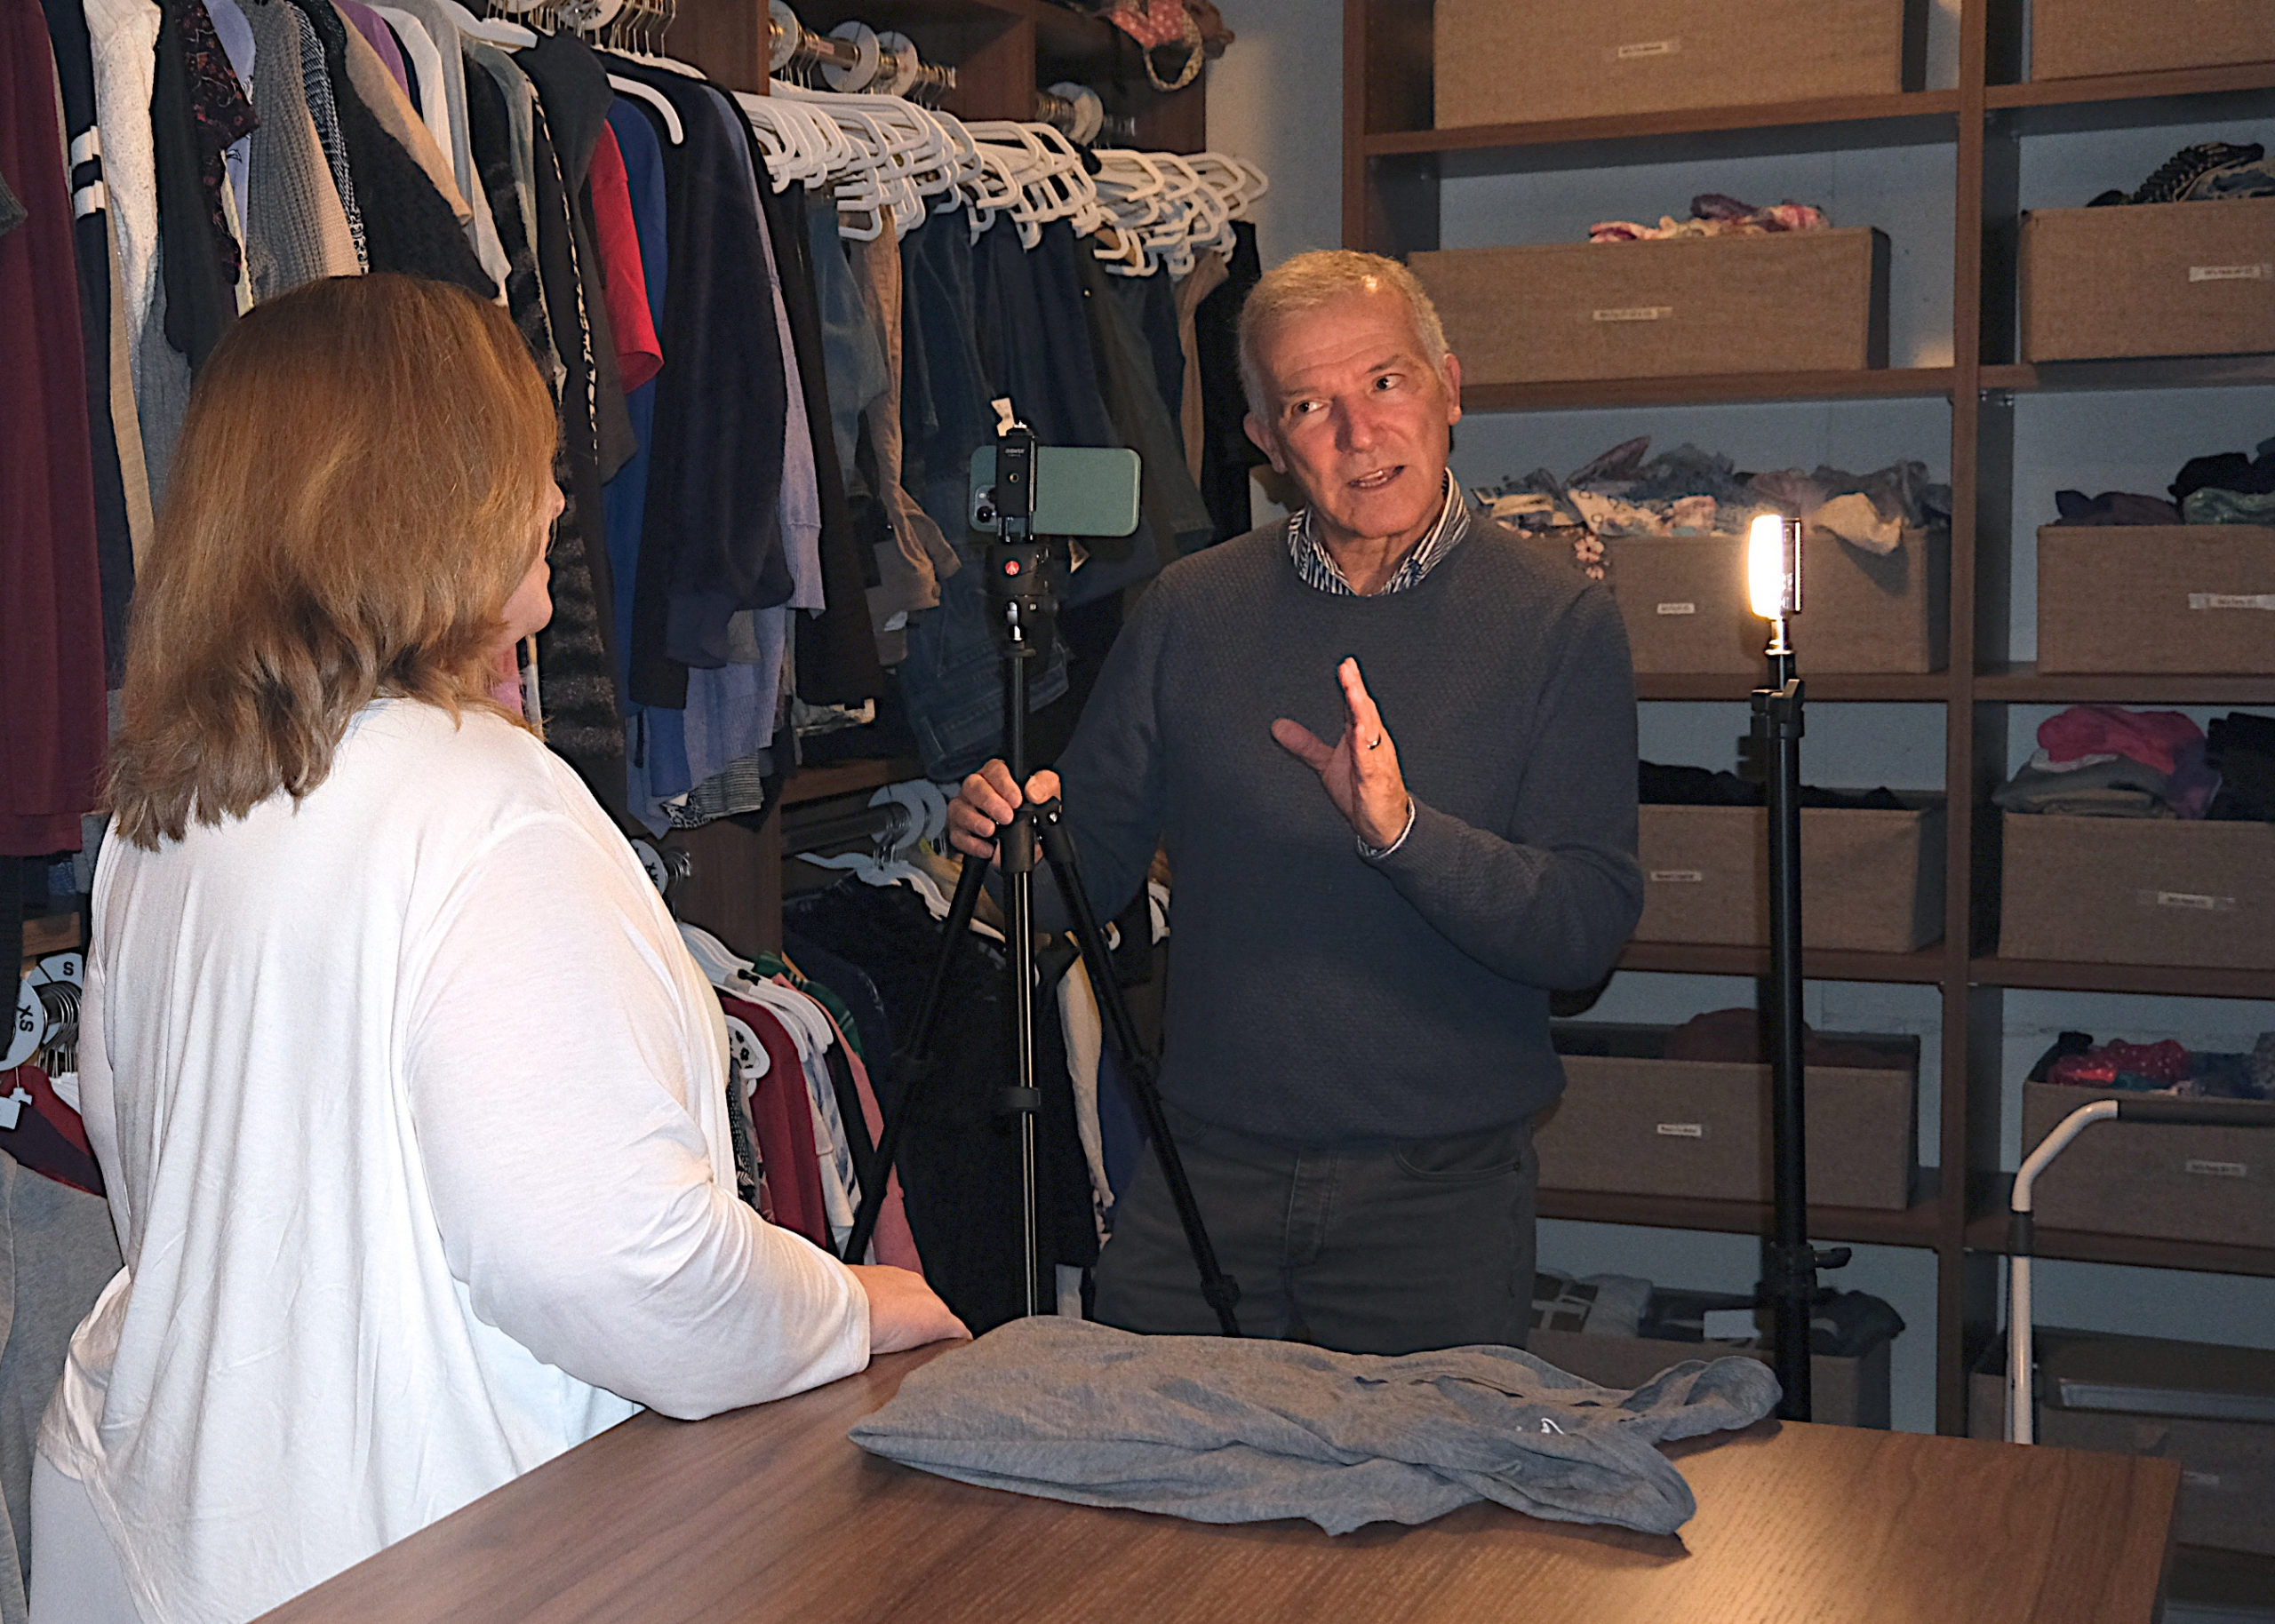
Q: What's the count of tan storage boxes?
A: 12